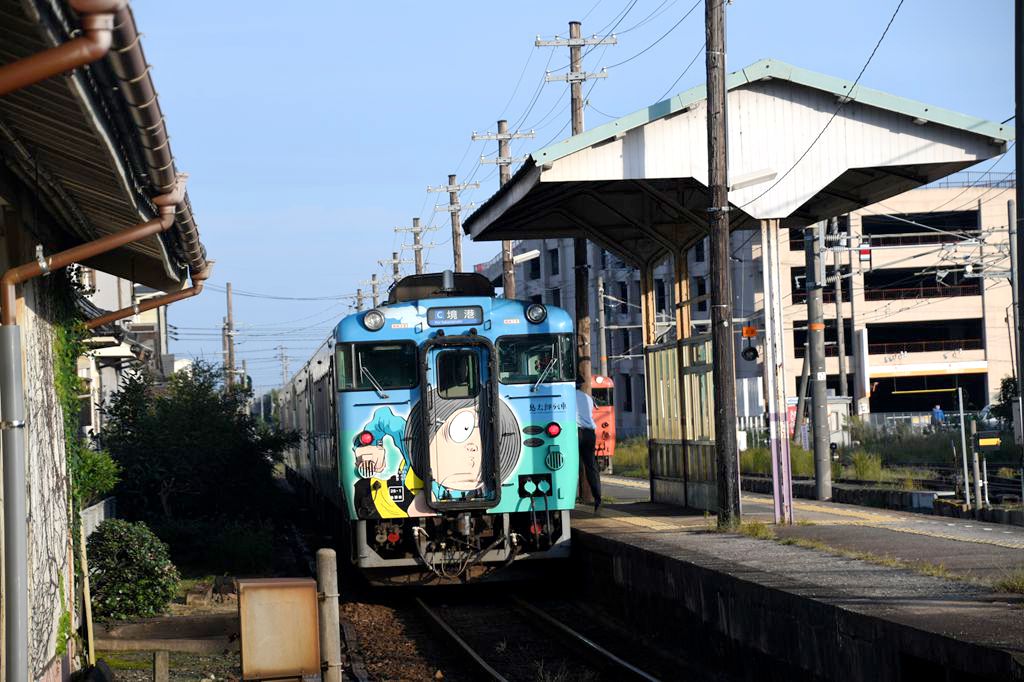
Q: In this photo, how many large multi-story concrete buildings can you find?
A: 1